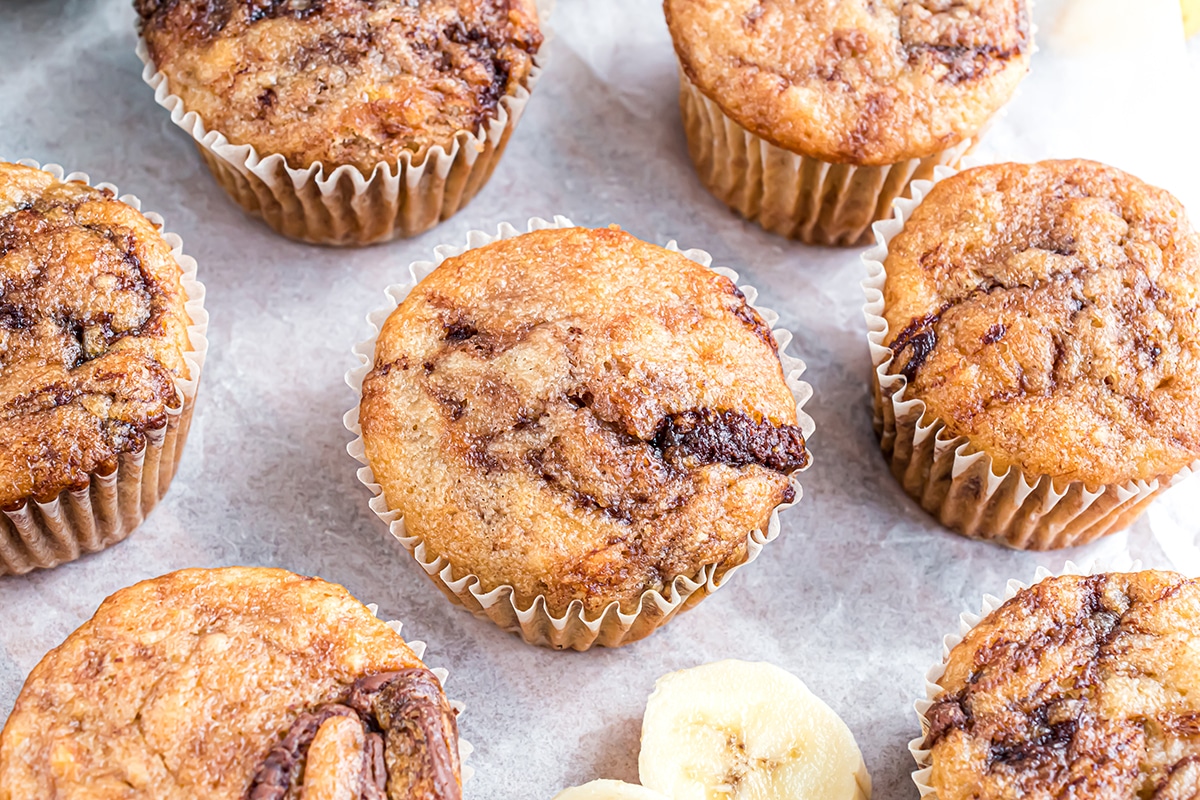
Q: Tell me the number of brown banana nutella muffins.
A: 7